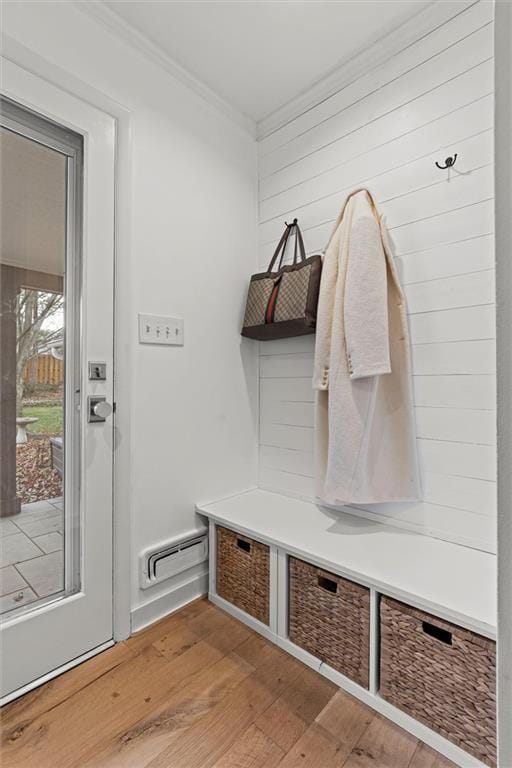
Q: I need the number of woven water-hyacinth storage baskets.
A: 3